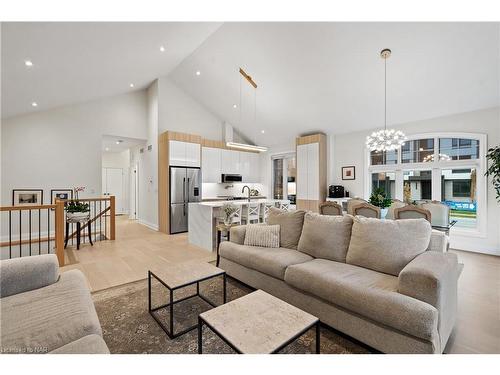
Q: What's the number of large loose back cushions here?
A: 3